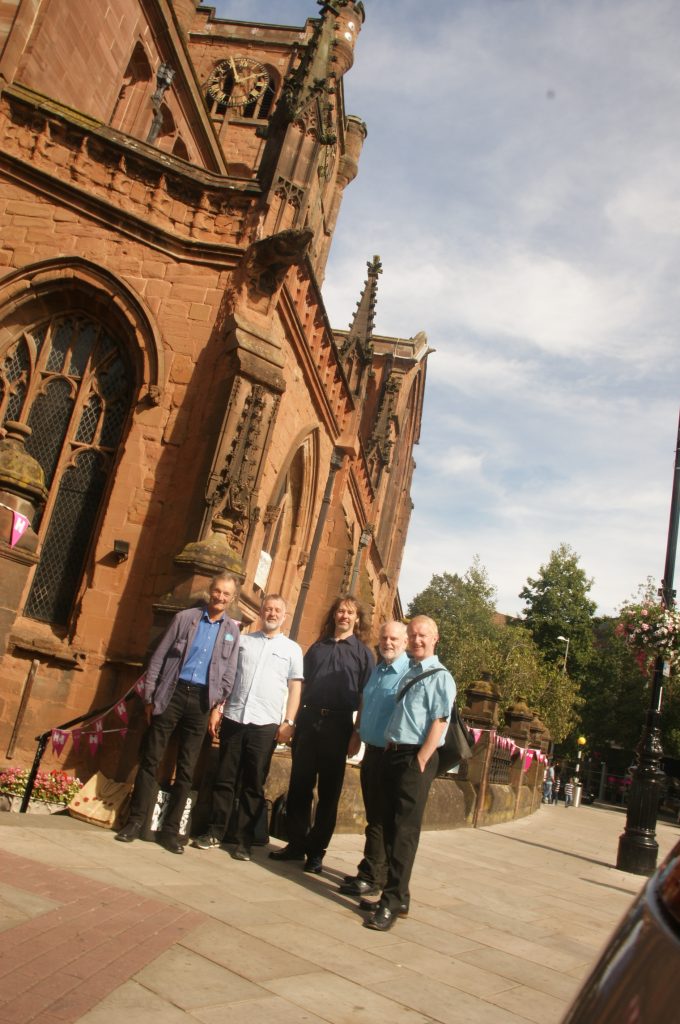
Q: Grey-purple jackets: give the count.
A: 1